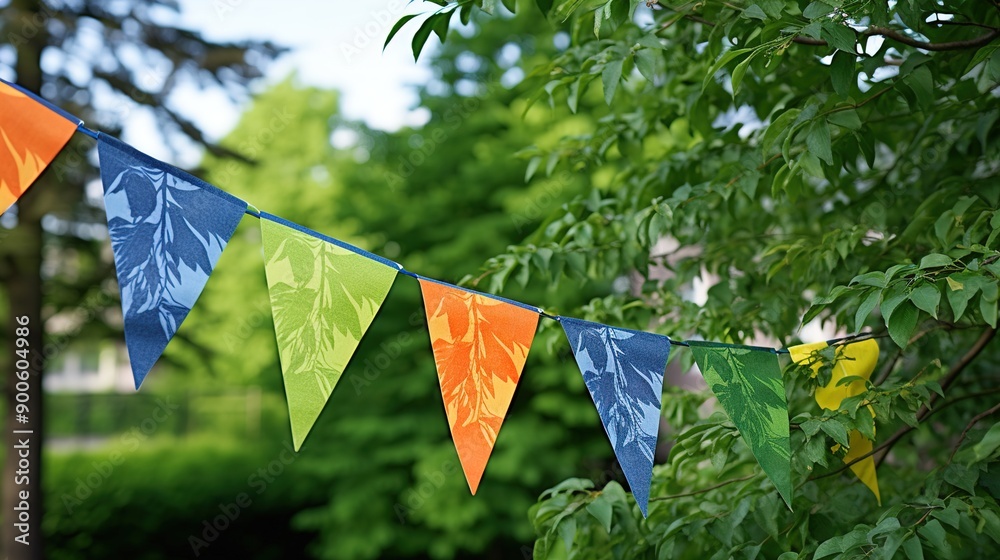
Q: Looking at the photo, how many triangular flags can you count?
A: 7